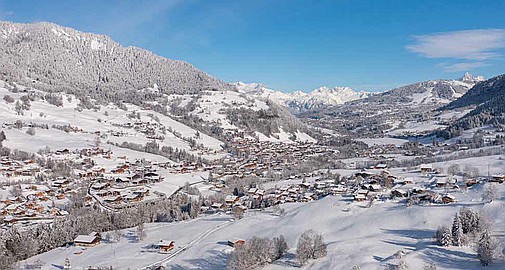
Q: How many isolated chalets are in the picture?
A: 3